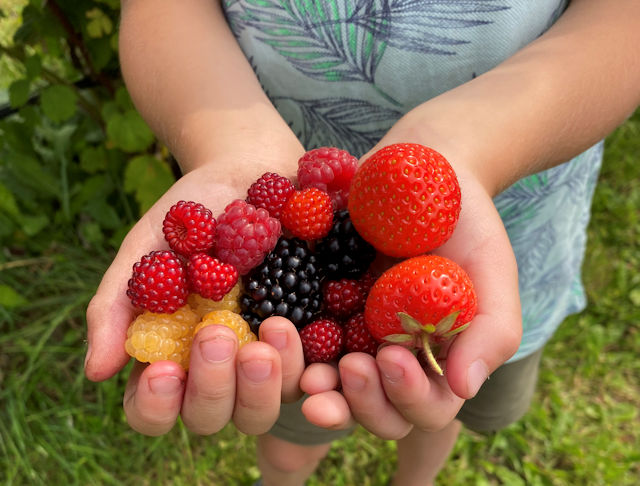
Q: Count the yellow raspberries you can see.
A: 3